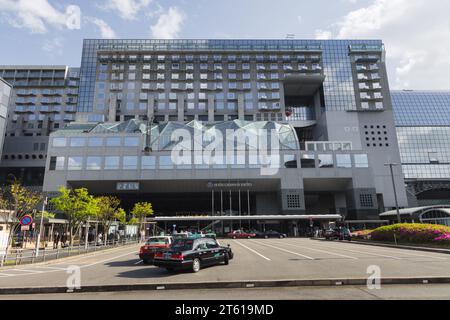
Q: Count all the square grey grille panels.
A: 2